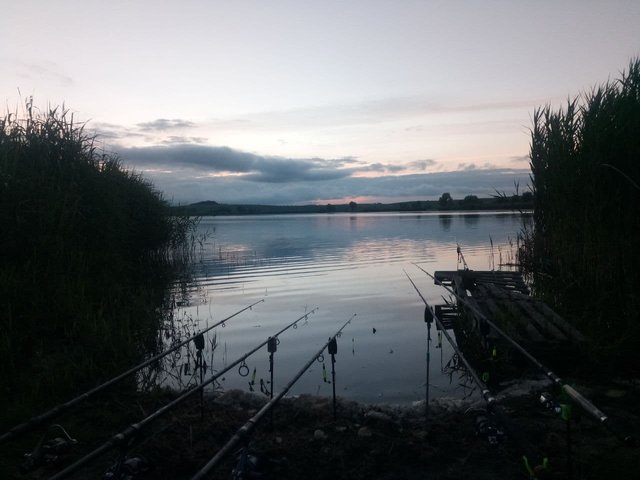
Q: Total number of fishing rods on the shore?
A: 5